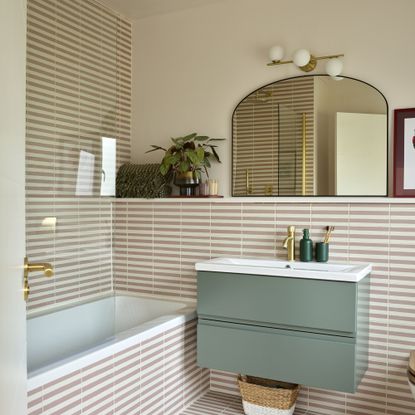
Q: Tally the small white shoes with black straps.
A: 0